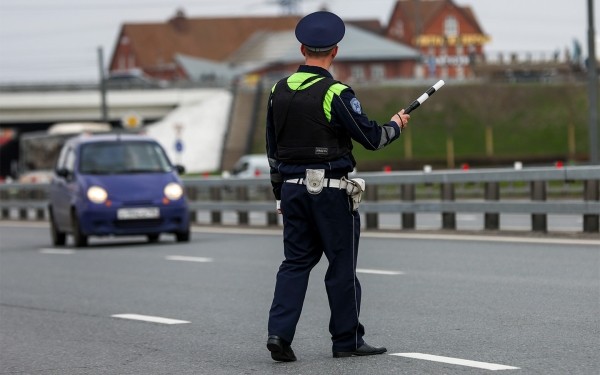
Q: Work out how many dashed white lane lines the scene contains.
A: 5